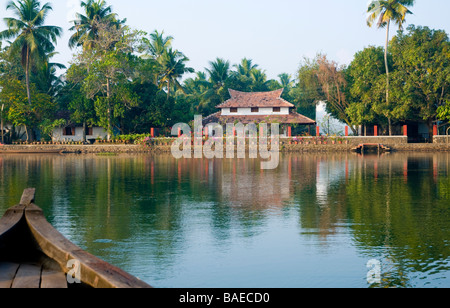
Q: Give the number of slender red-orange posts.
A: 11